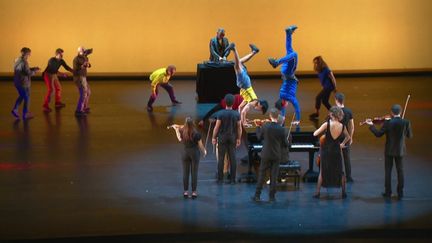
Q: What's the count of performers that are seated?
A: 1